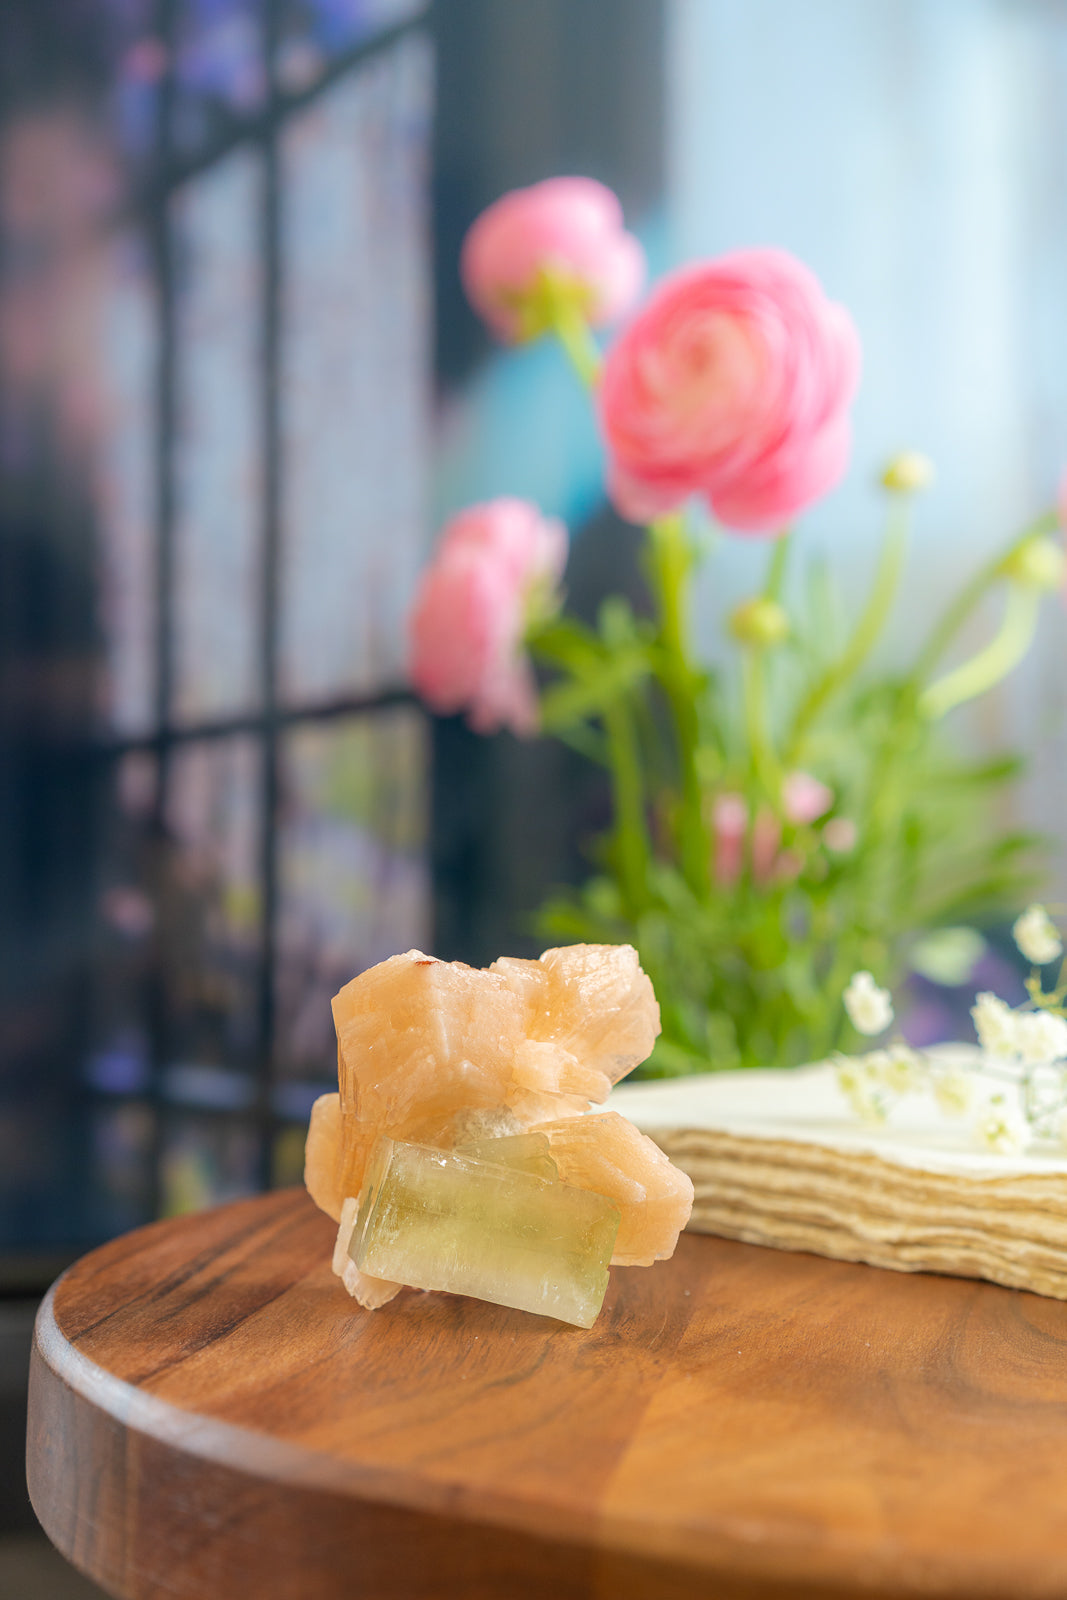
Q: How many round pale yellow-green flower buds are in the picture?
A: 3